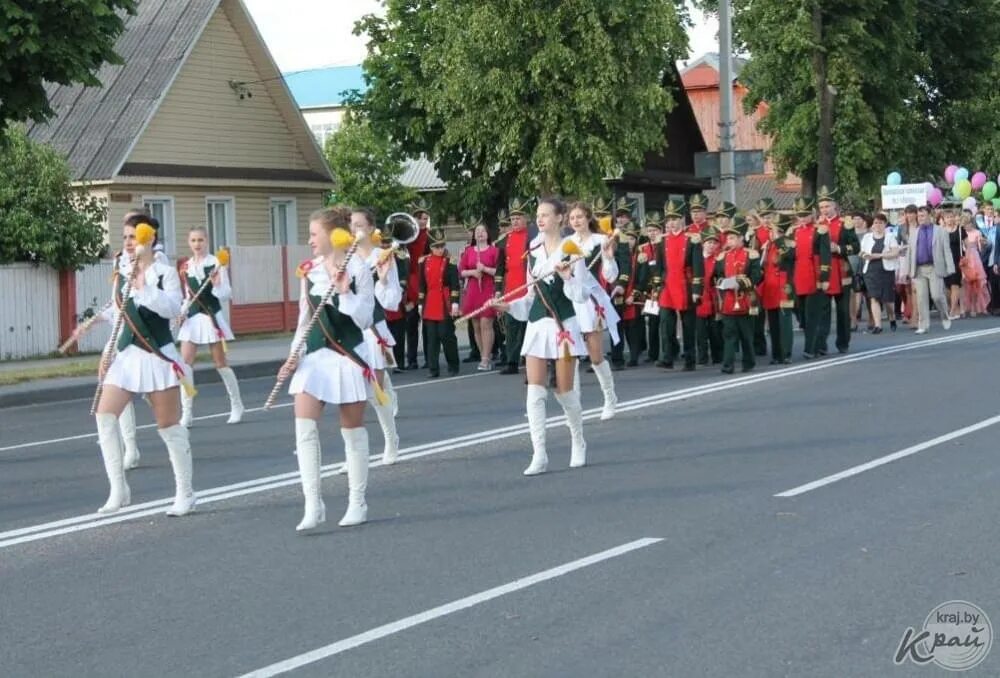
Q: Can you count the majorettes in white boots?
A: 7